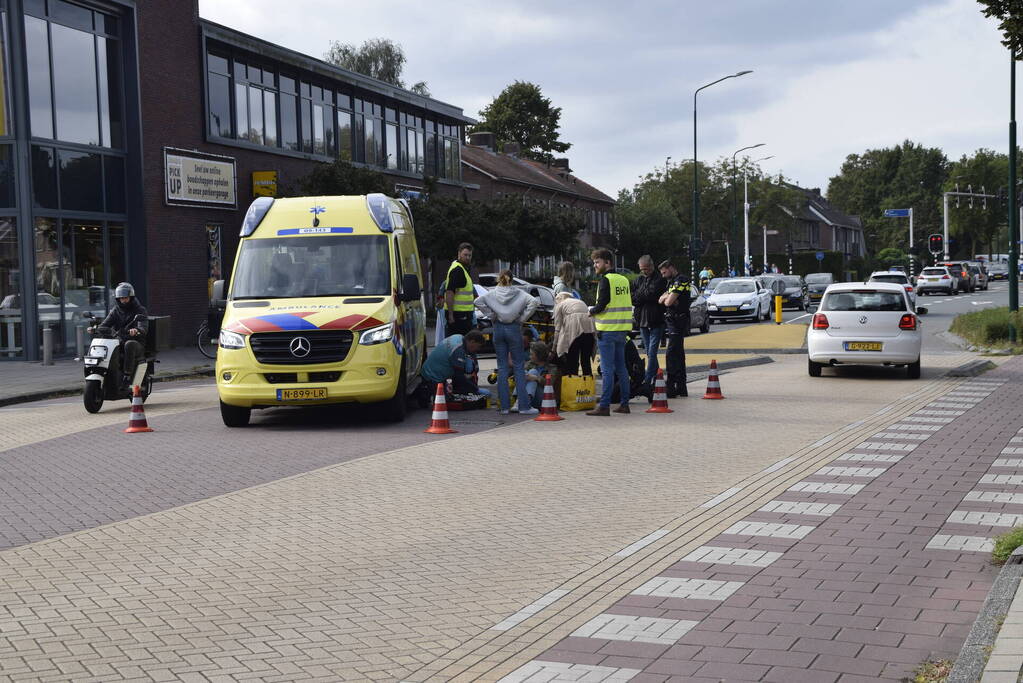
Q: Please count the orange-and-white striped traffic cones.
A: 5